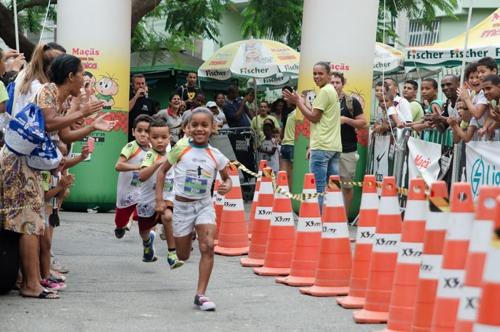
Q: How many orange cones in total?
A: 14